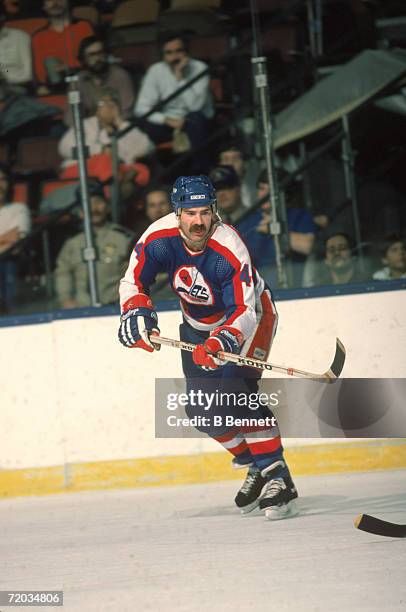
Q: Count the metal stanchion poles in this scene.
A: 2